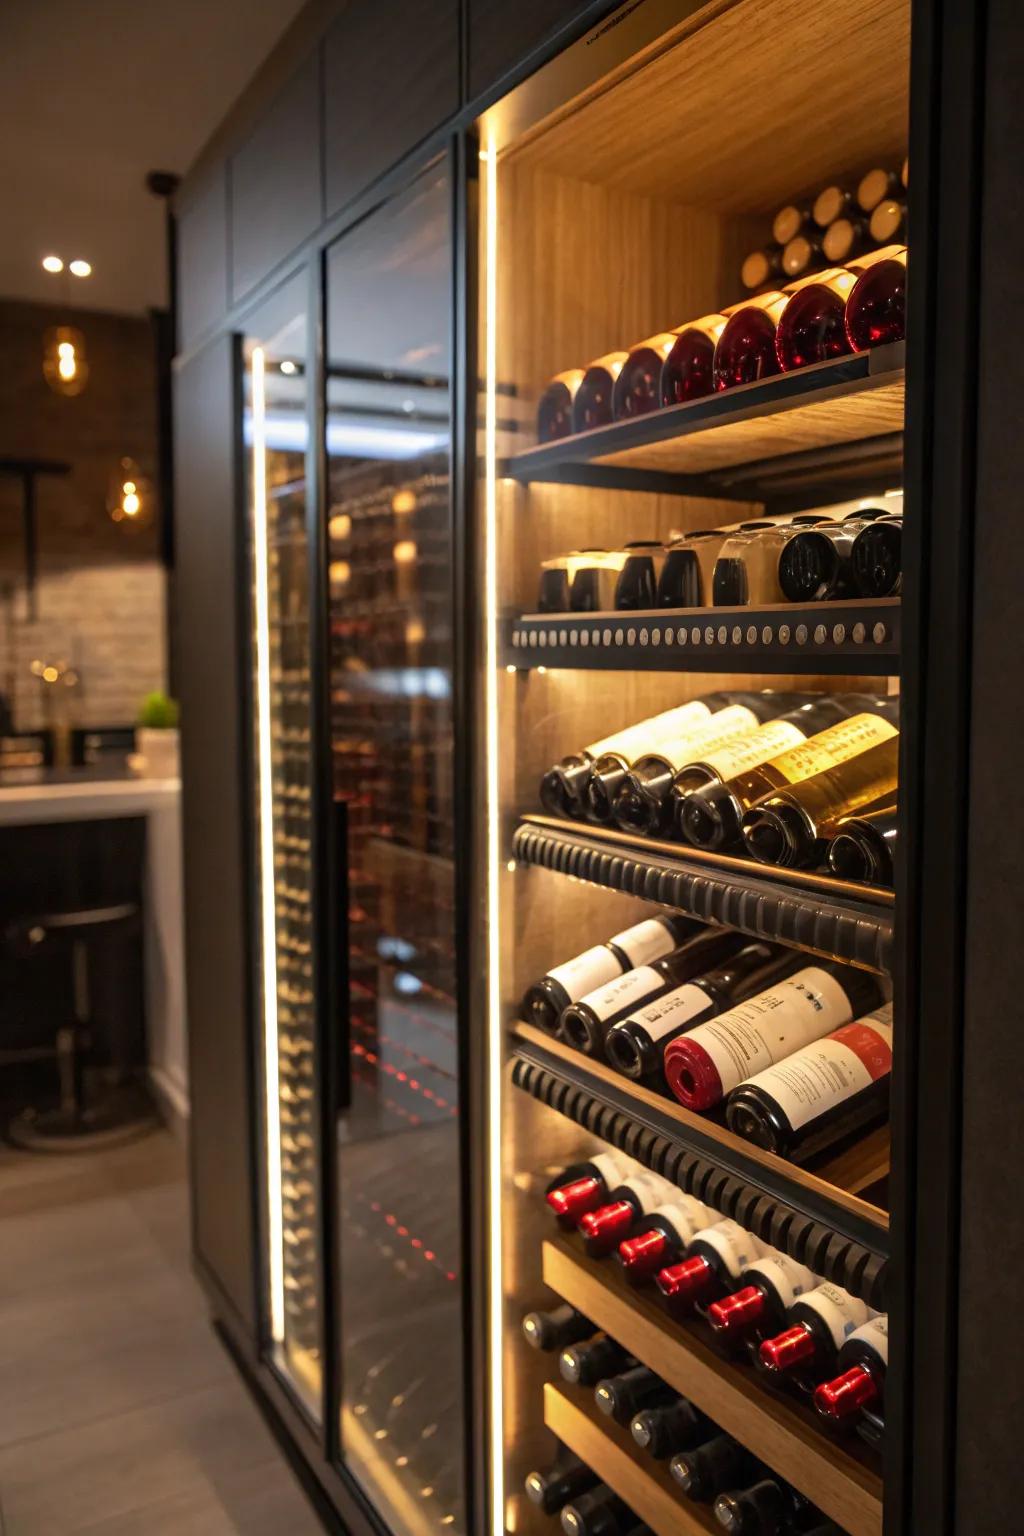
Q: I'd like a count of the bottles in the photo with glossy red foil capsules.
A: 7